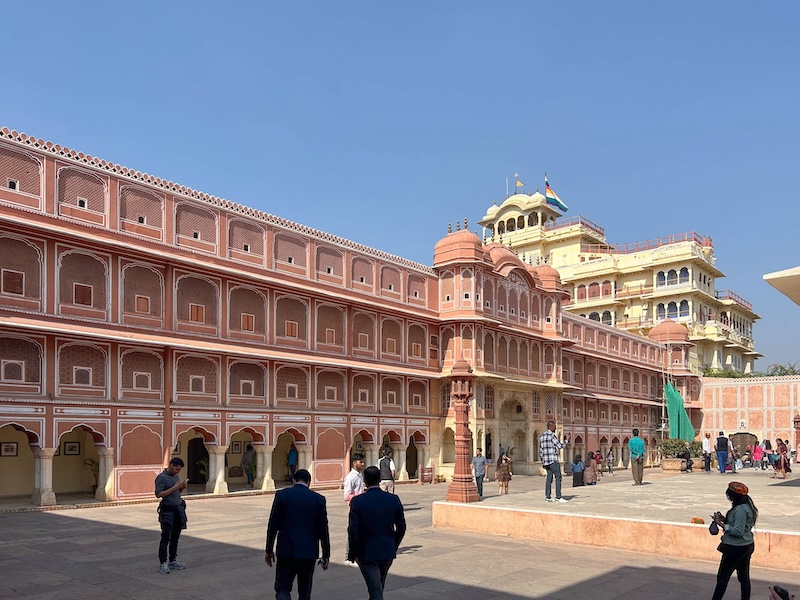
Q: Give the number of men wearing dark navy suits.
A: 2